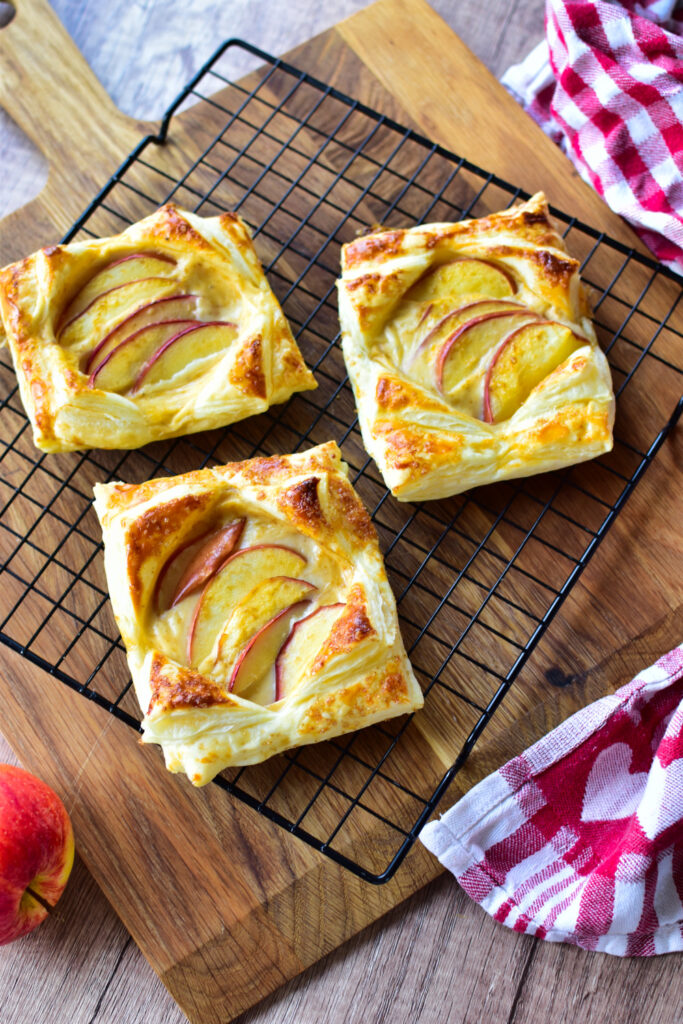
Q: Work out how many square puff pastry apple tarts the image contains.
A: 3